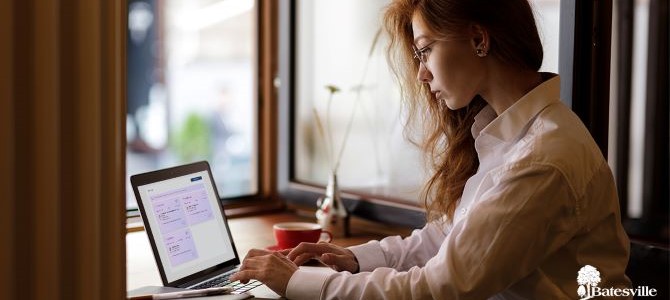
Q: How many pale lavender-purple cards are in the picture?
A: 3